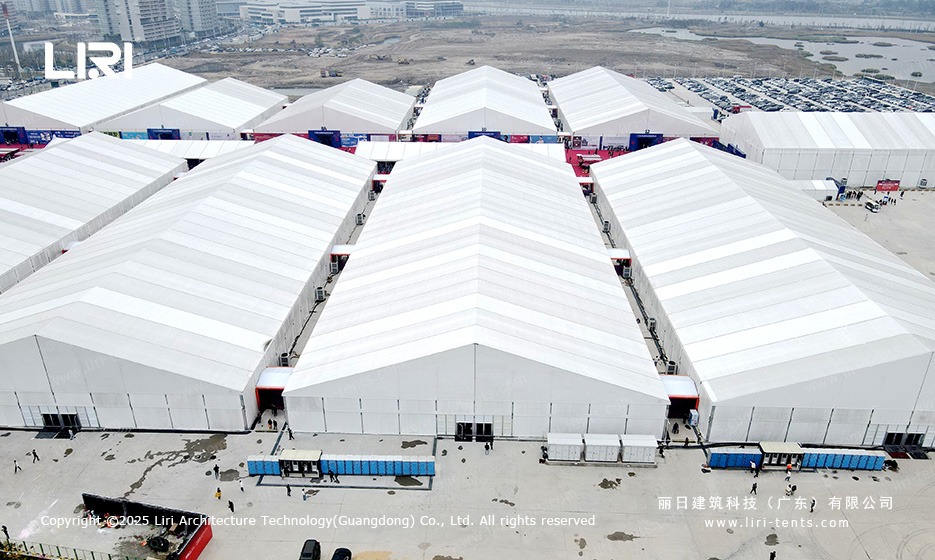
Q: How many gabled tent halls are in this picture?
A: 10